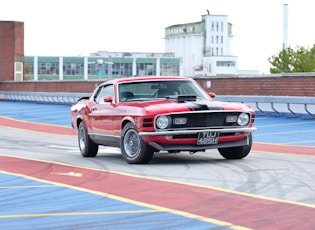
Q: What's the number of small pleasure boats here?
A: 0